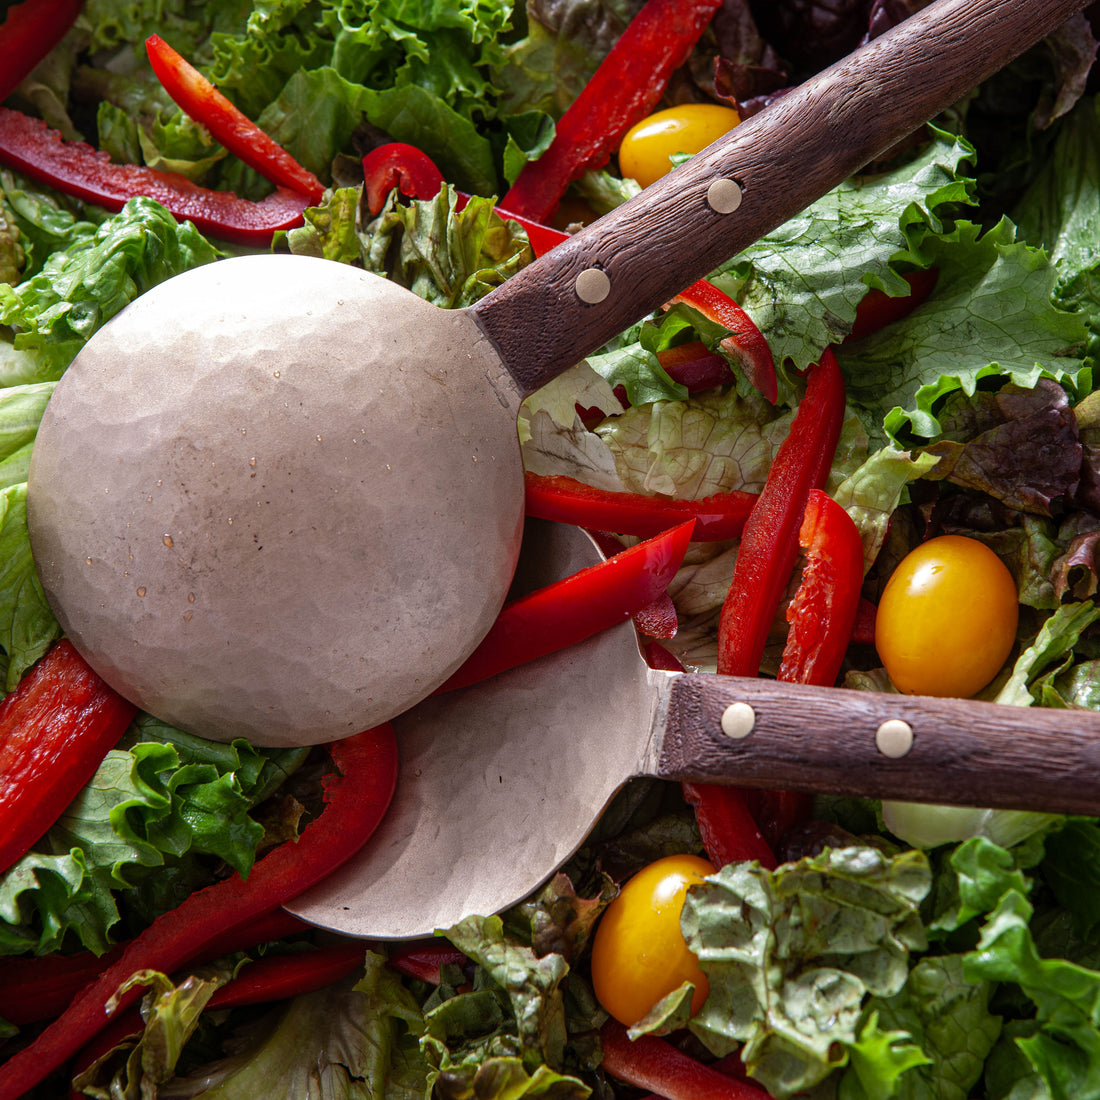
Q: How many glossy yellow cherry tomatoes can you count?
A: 3